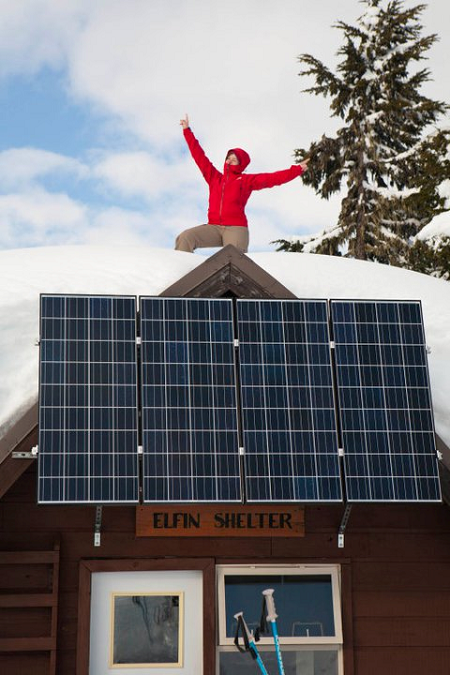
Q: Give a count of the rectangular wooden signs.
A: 1